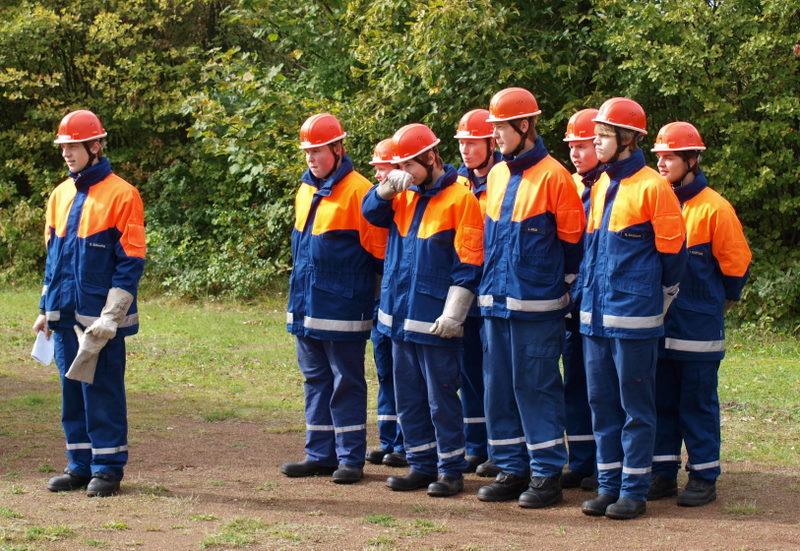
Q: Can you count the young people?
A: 9